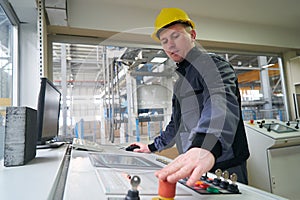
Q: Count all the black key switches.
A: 4